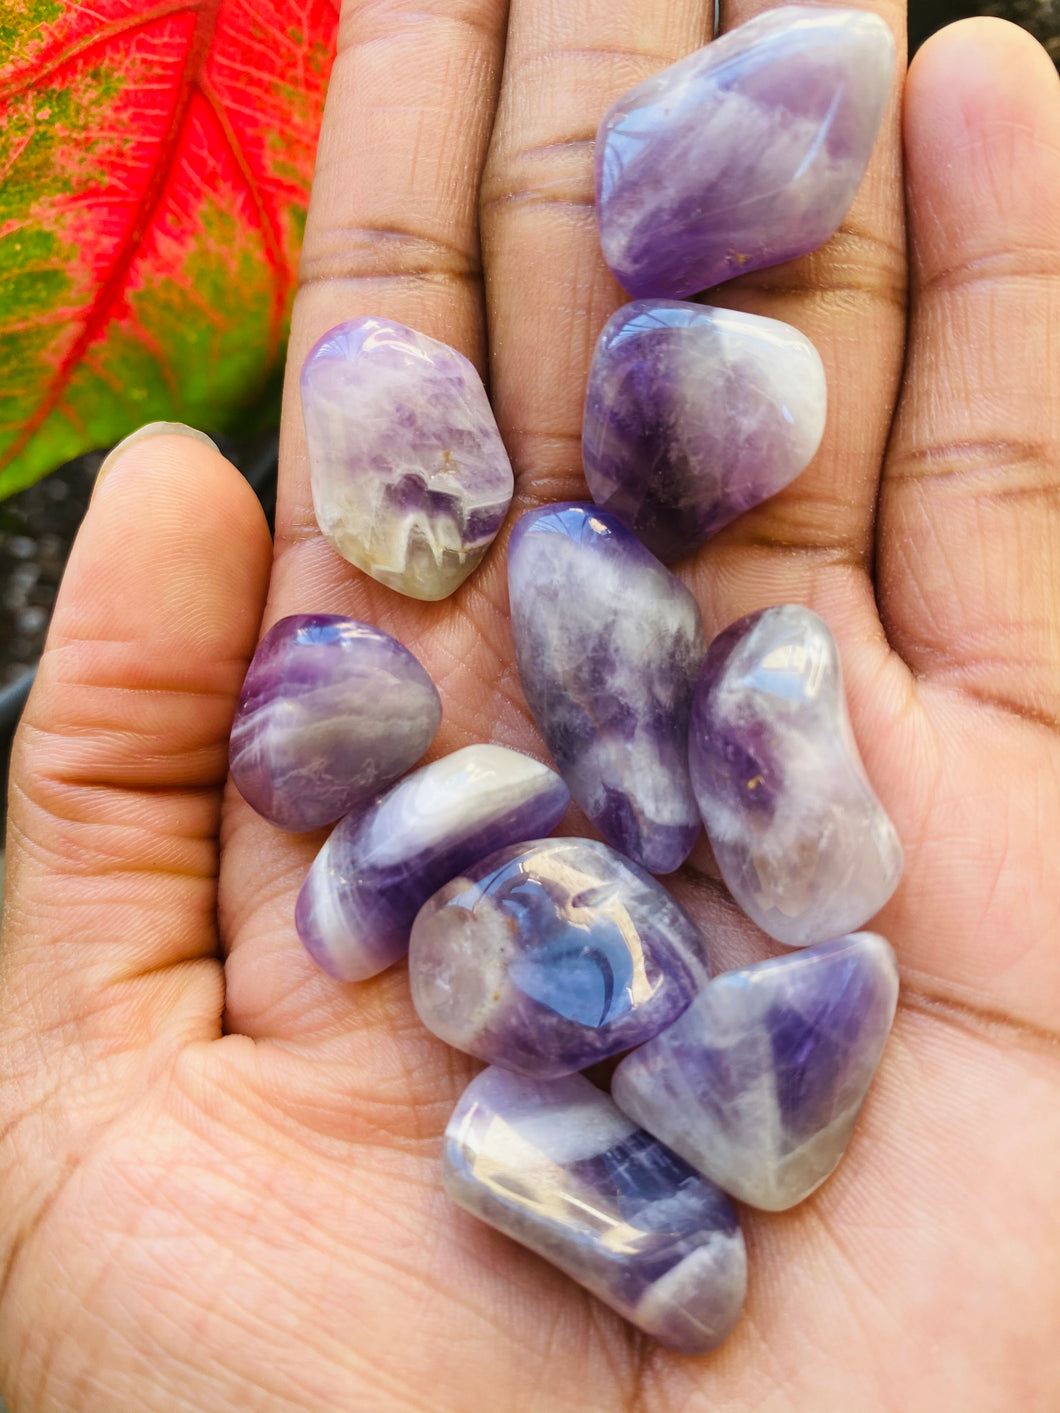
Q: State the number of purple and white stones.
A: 10